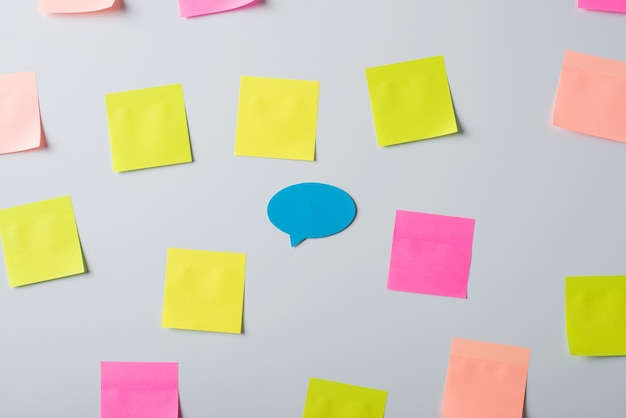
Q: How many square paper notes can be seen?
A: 15